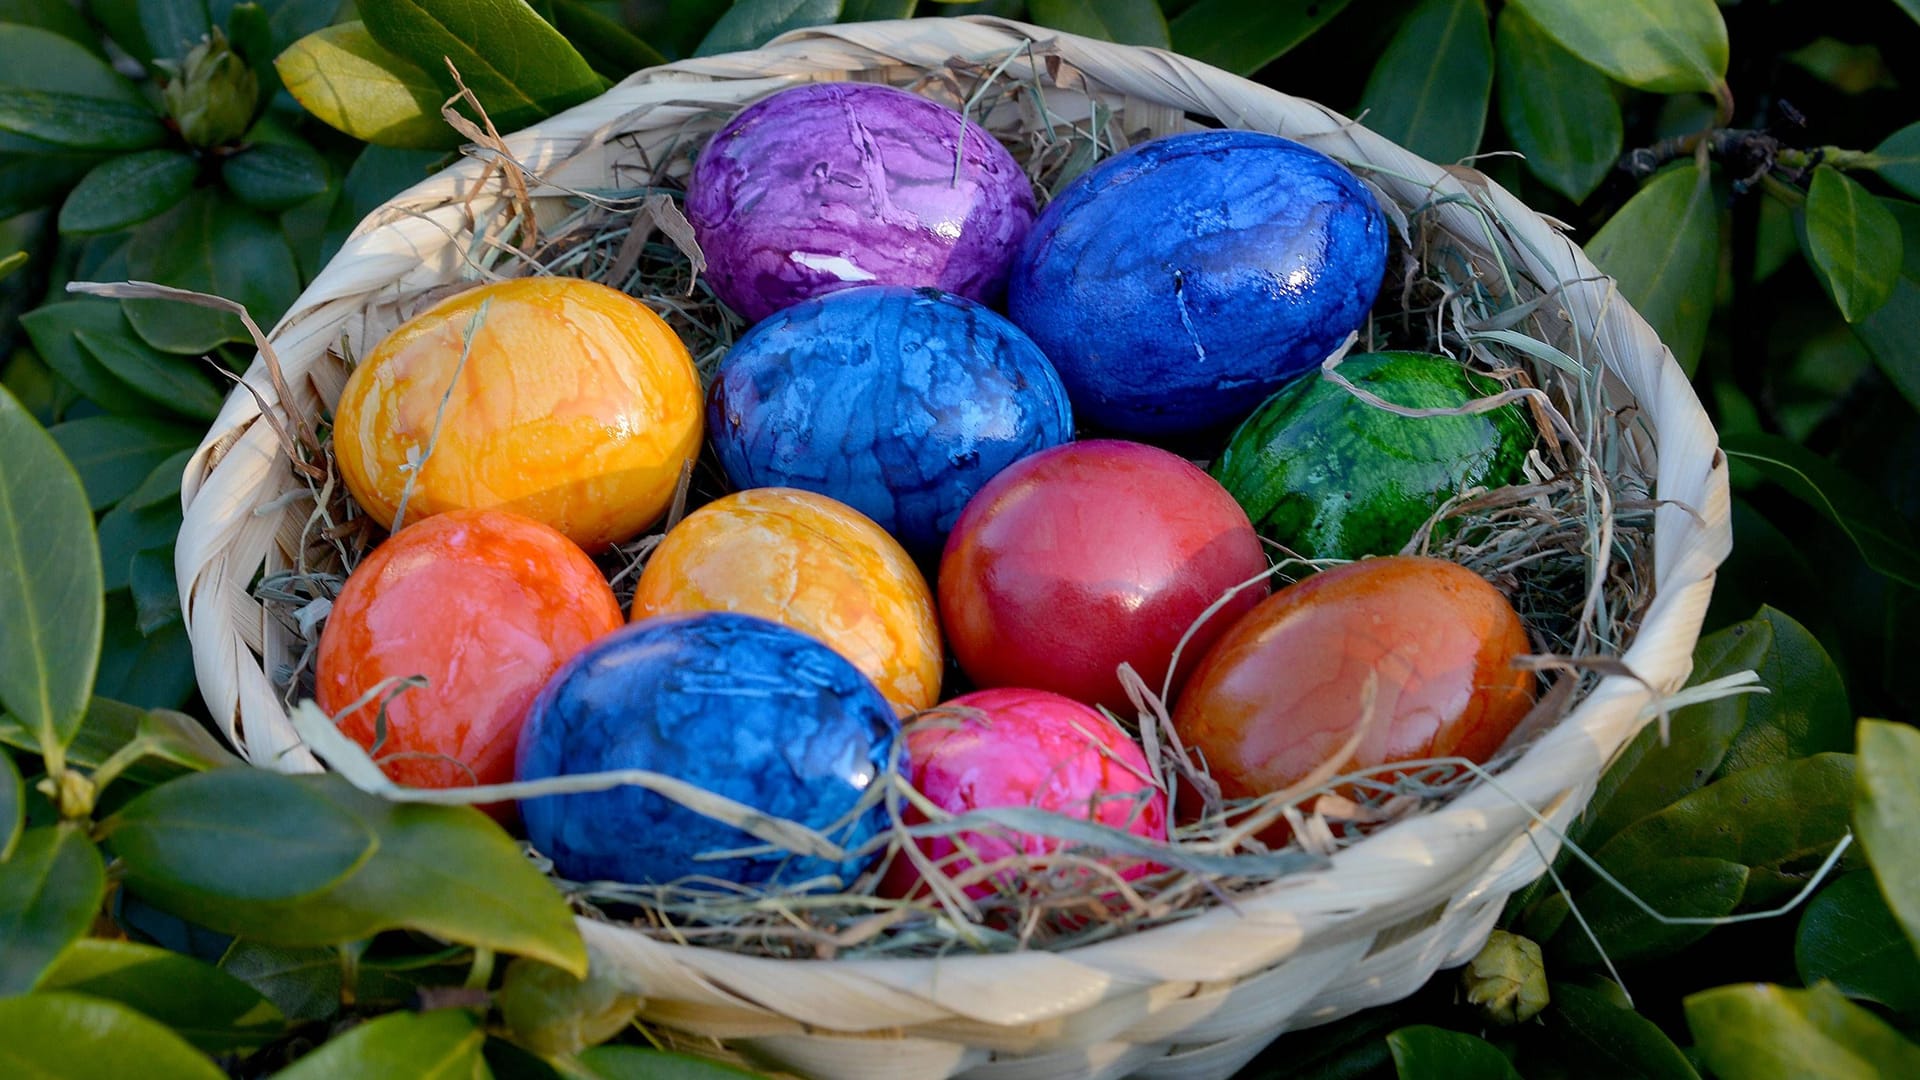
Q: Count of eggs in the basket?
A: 11